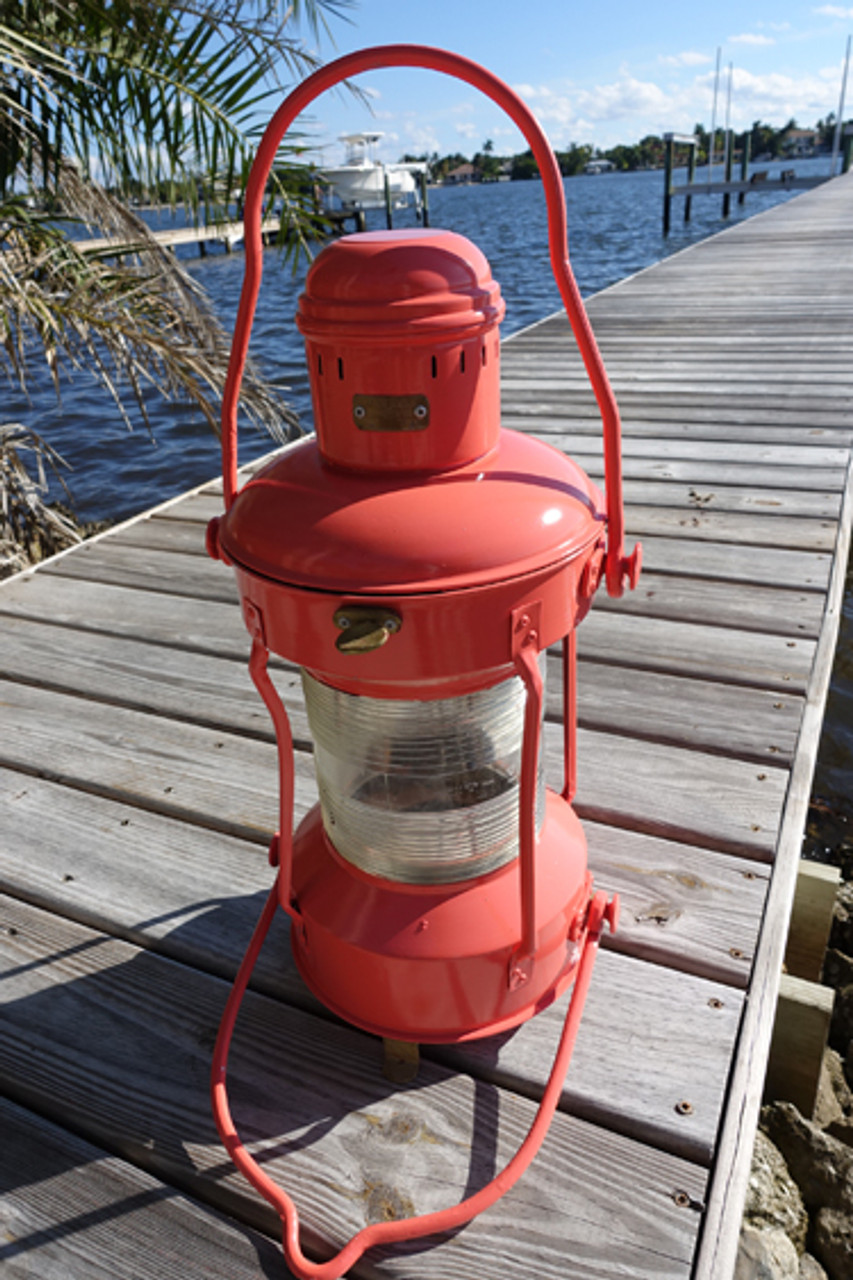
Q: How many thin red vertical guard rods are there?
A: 3